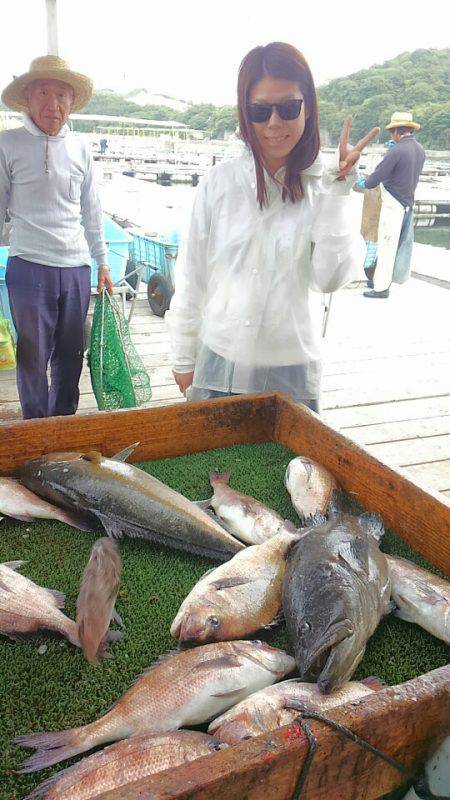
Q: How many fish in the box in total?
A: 12